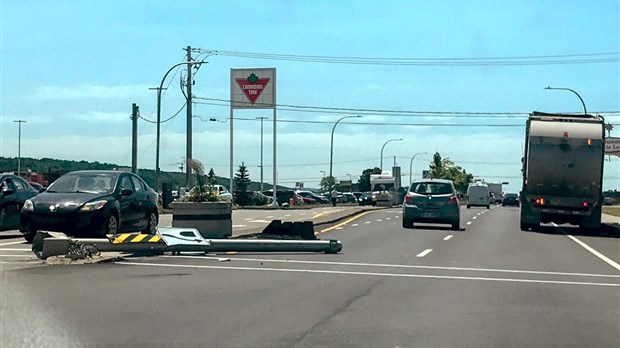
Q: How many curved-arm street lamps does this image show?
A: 5